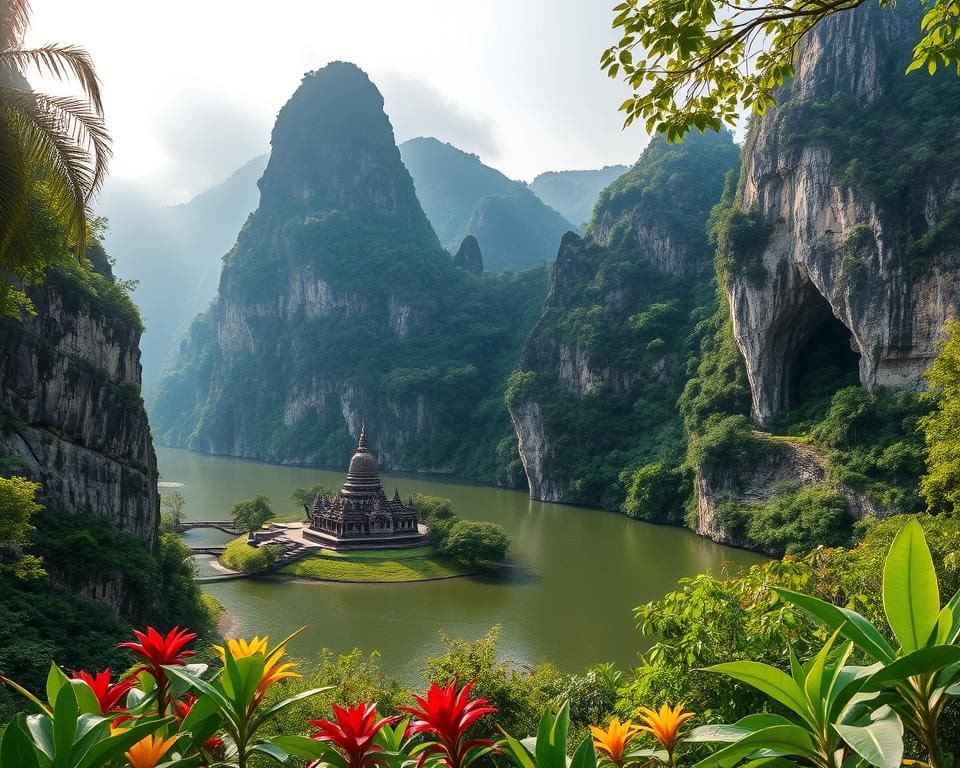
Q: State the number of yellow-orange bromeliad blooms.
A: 4